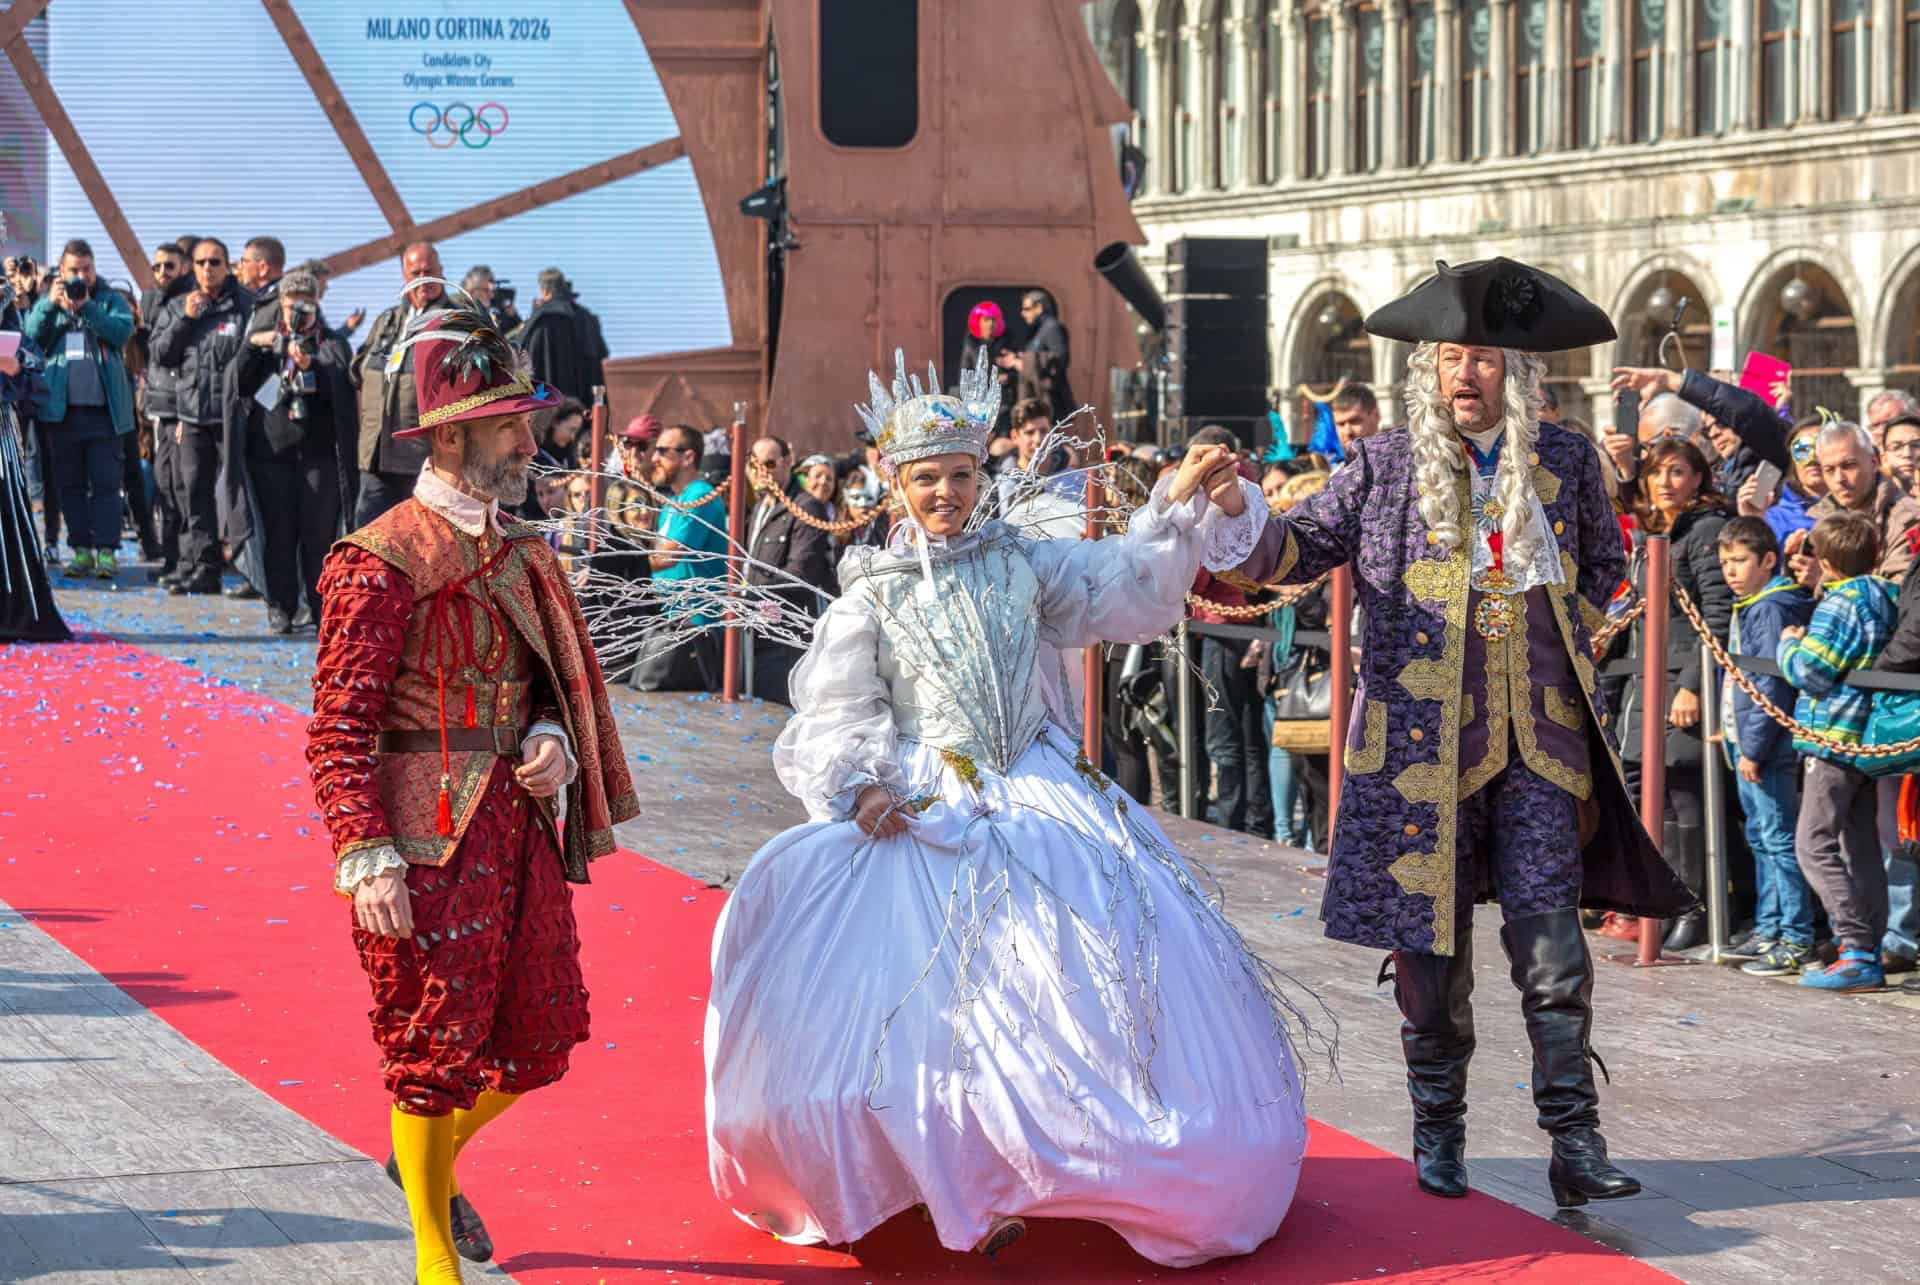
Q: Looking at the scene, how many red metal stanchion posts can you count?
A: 5